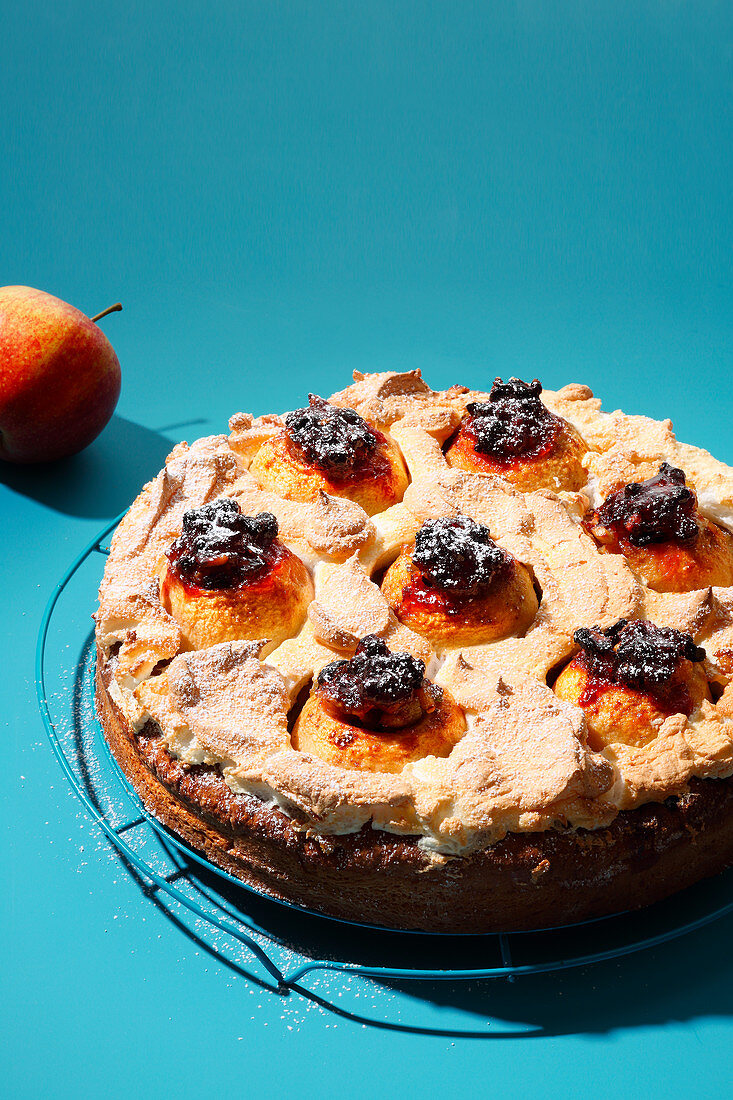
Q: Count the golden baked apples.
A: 7